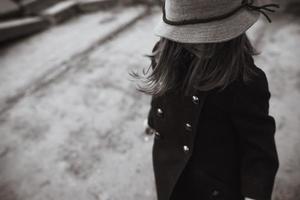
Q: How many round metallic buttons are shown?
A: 5